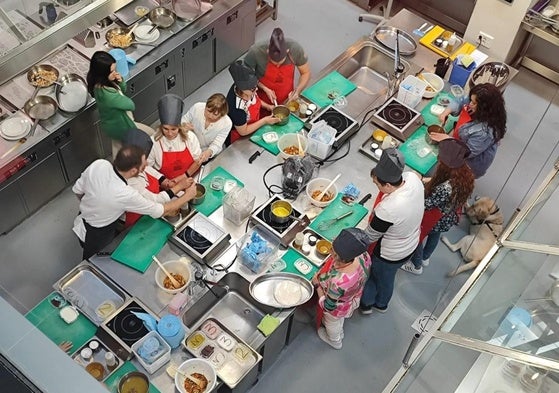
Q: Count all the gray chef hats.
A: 7